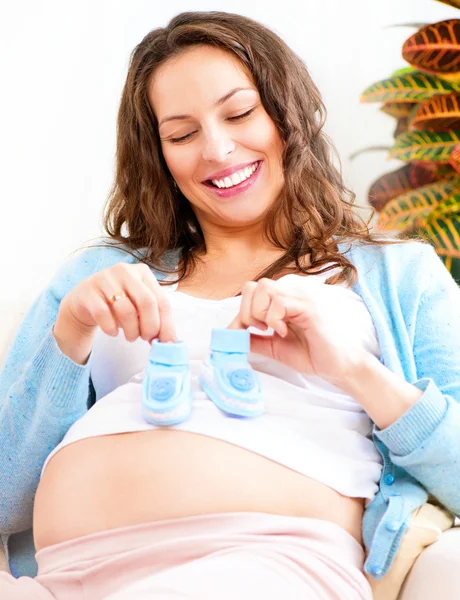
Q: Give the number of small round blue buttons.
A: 3